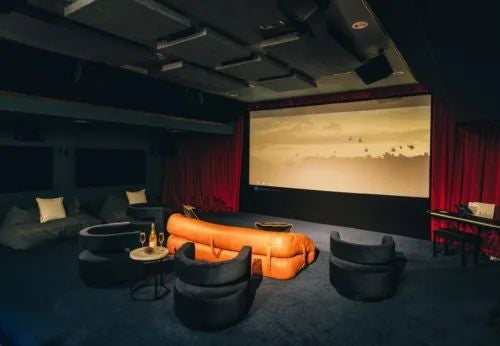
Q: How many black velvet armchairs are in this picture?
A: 4